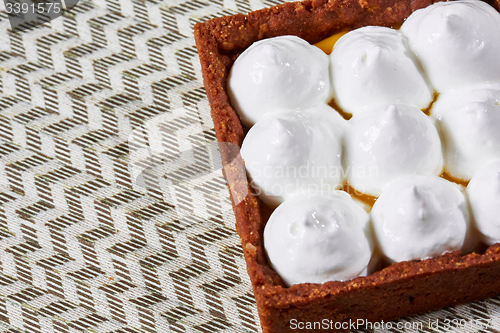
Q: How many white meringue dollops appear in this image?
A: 9